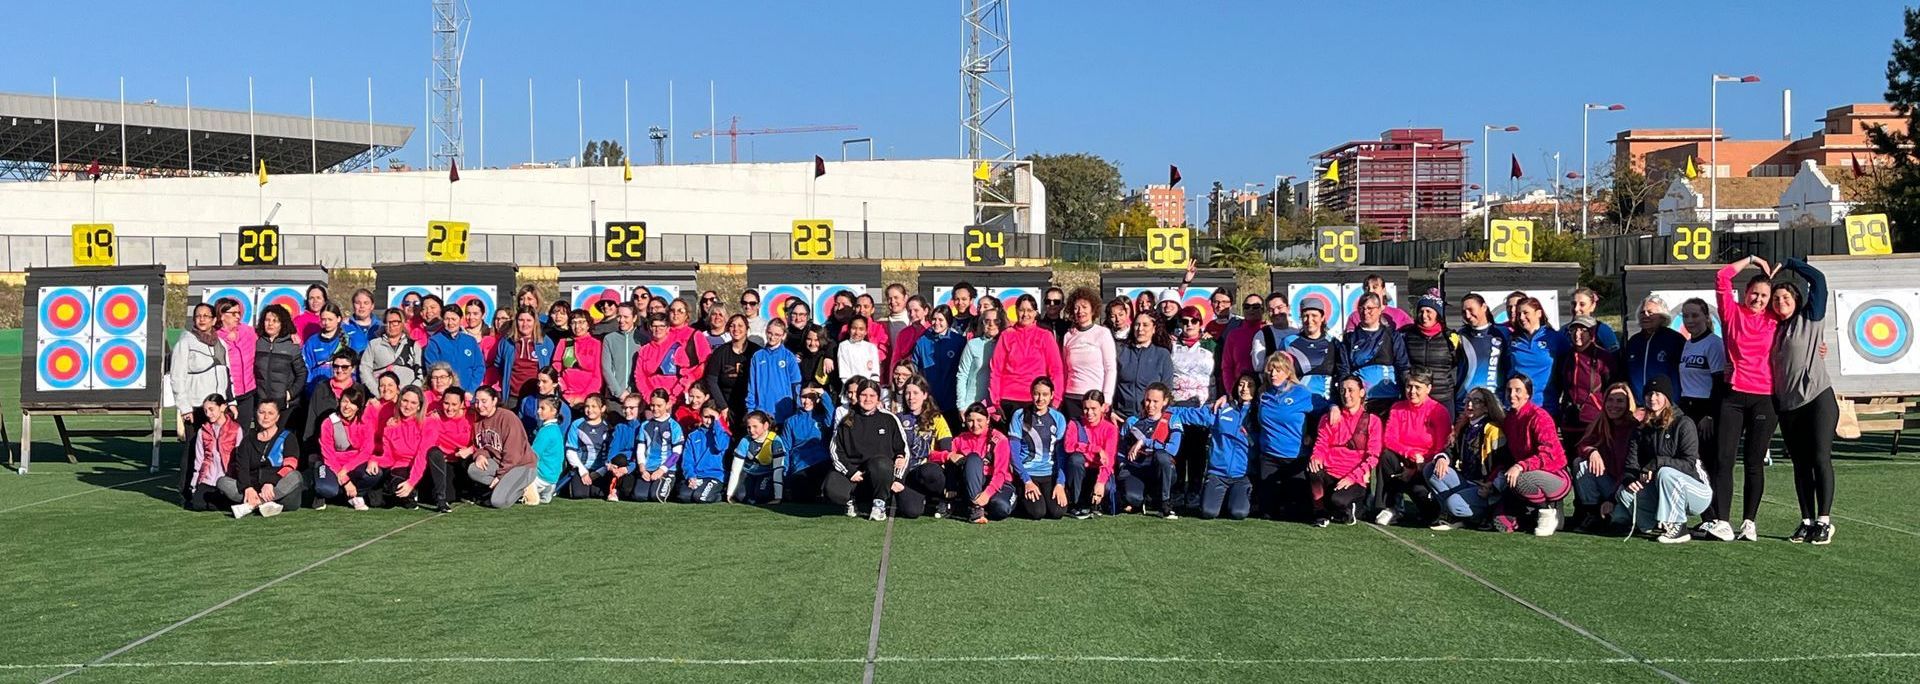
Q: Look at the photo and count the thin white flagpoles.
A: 13